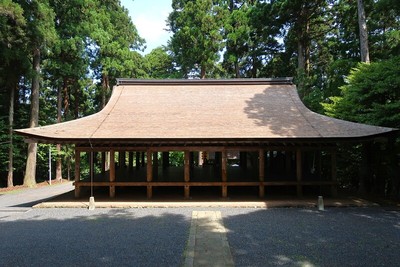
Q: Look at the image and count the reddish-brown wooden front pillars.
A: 8